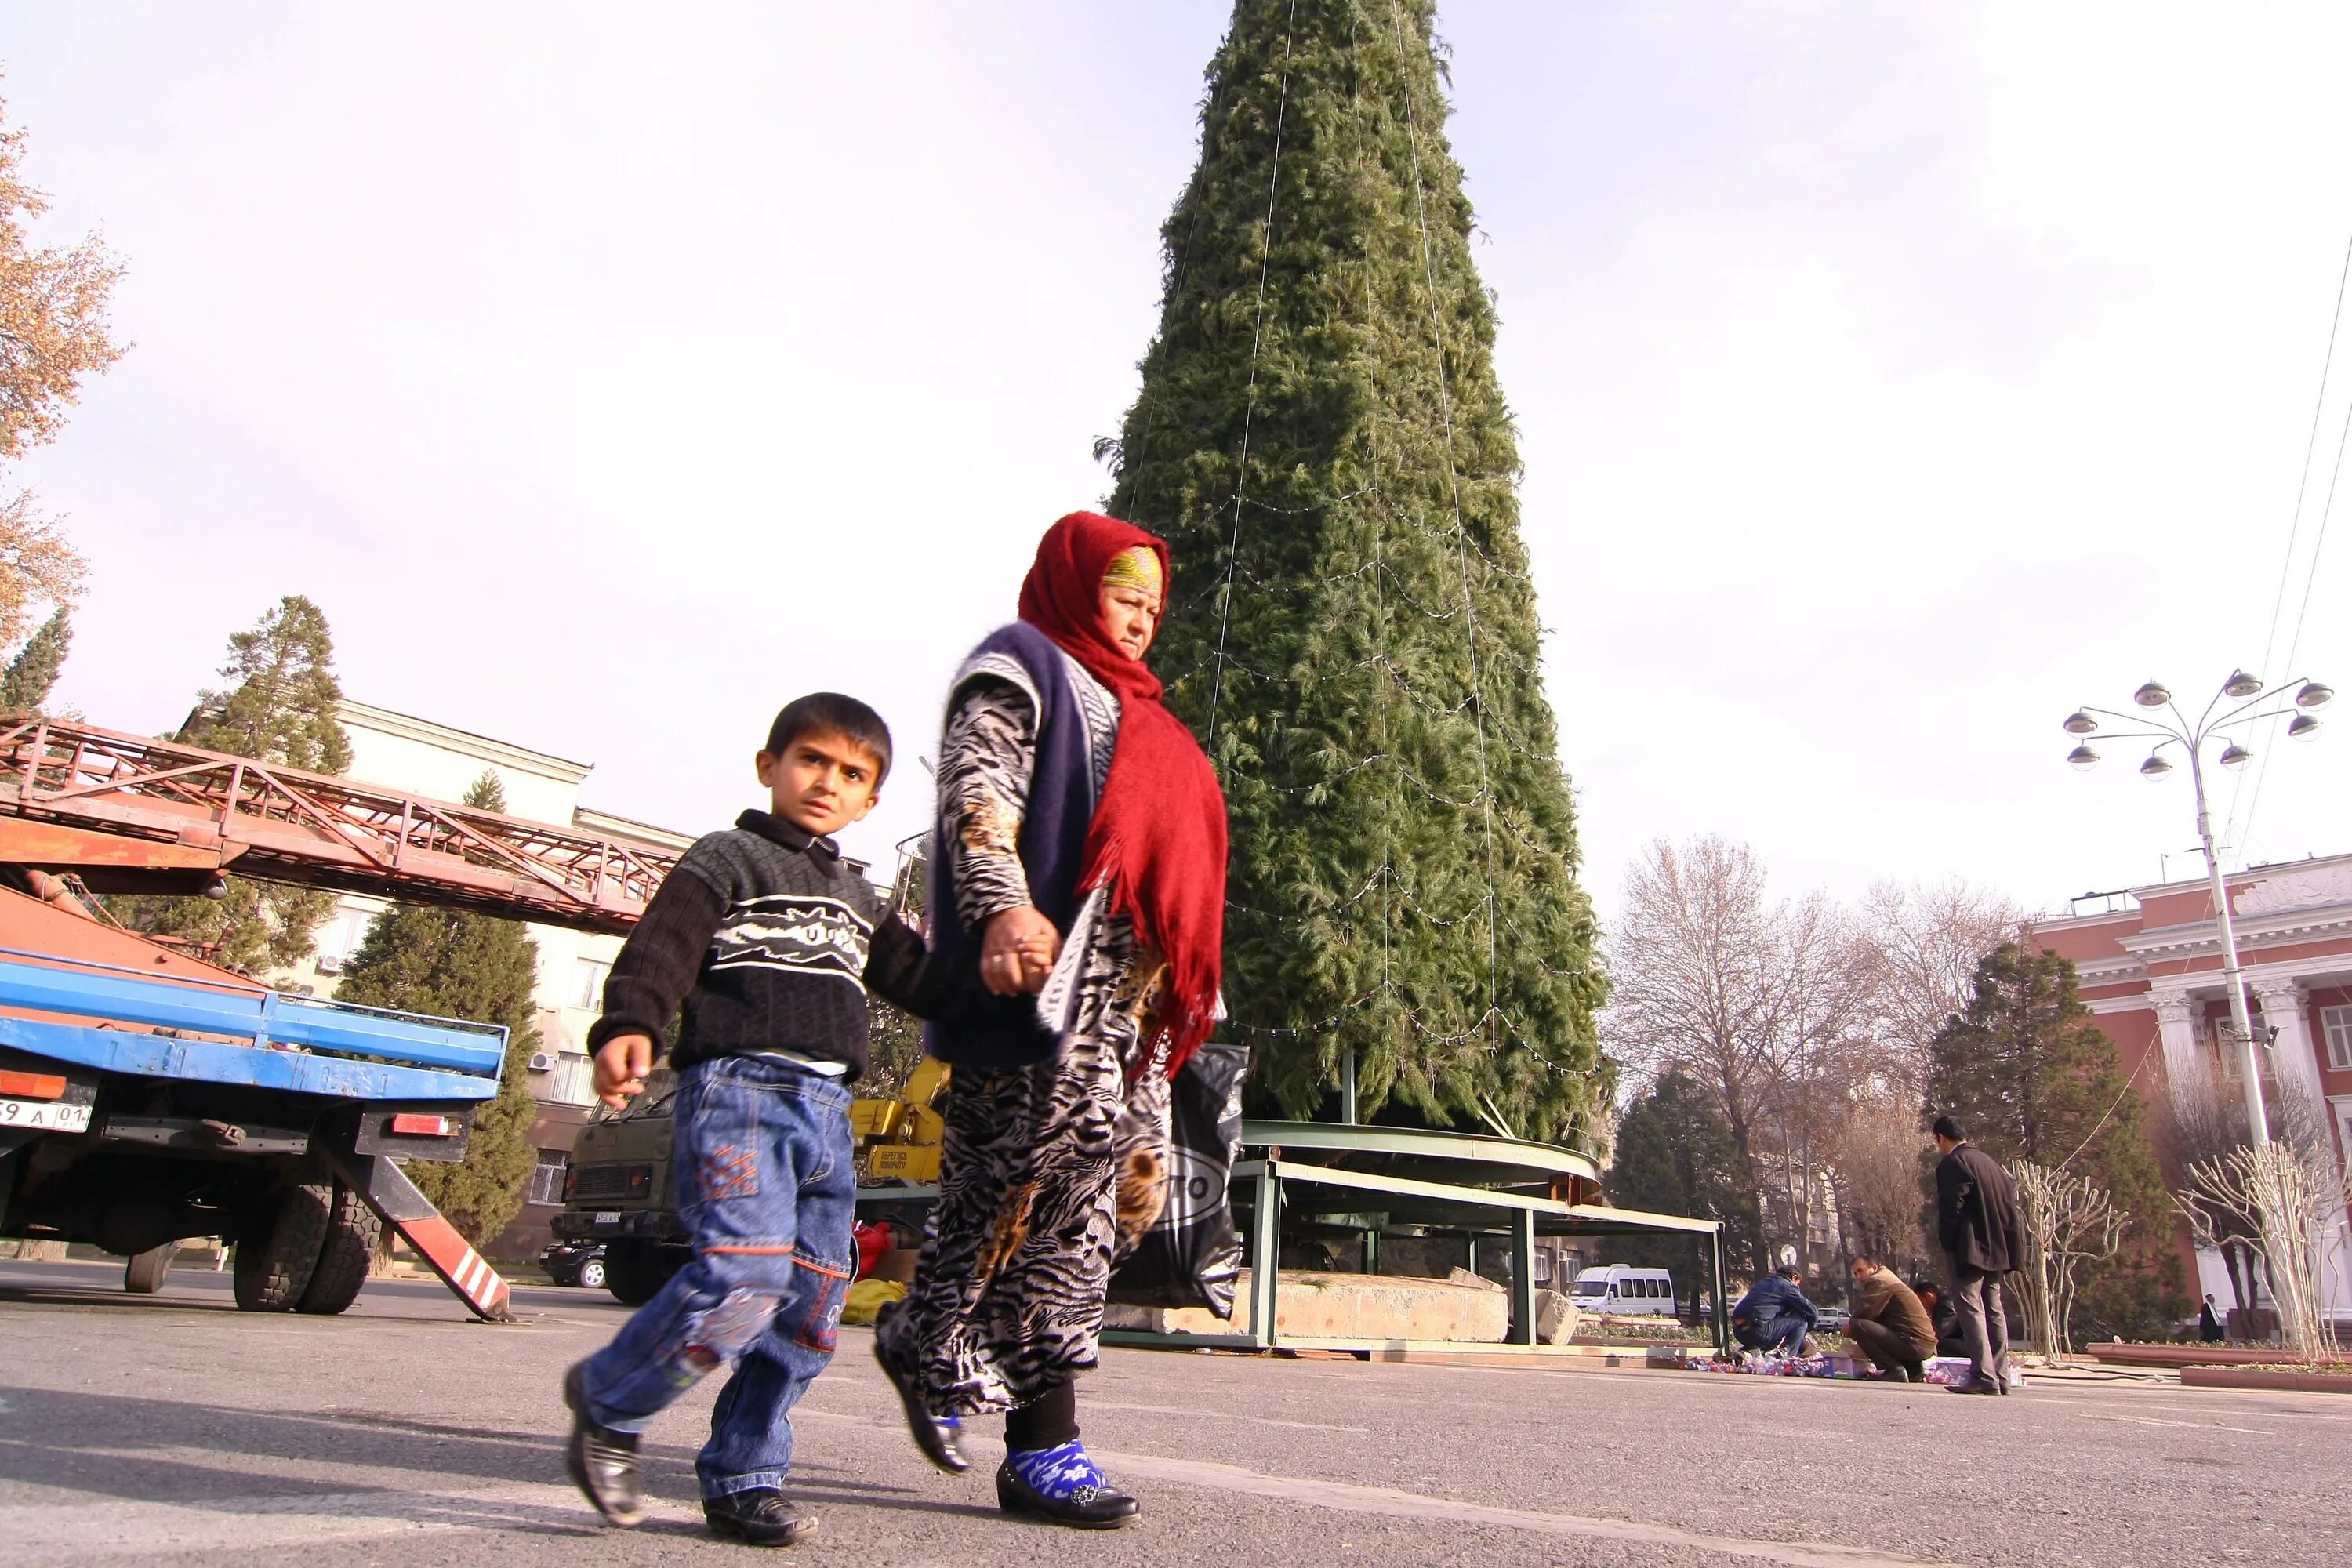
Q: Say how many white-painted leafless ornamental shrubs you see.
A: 2